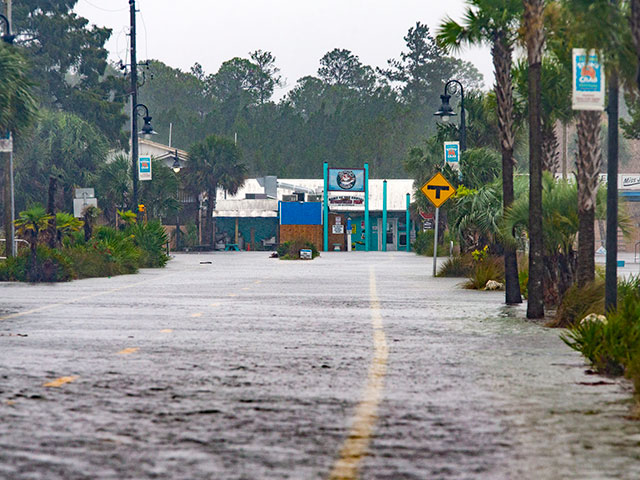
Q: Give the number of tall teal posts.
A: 4